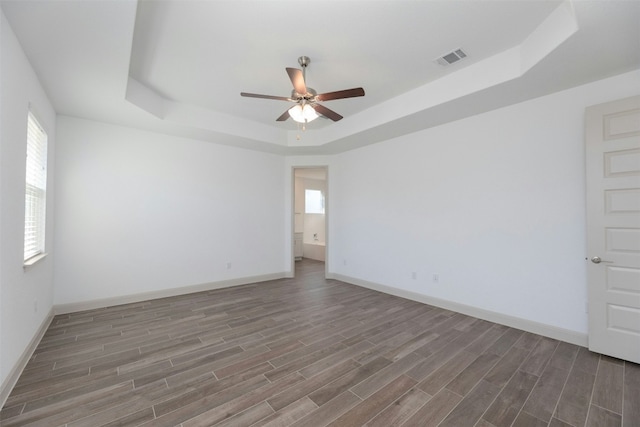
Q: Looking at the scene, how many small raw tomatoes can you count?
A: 0